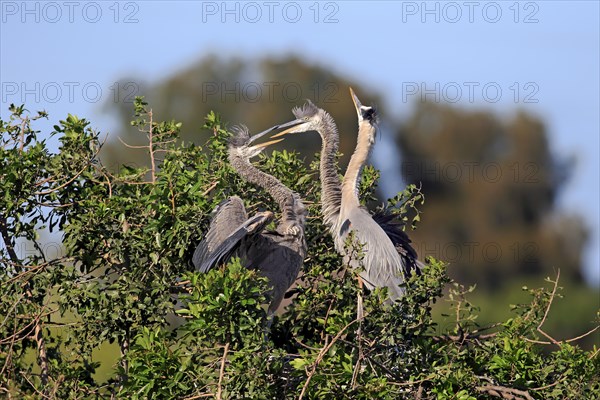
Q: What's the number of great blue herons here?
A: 3